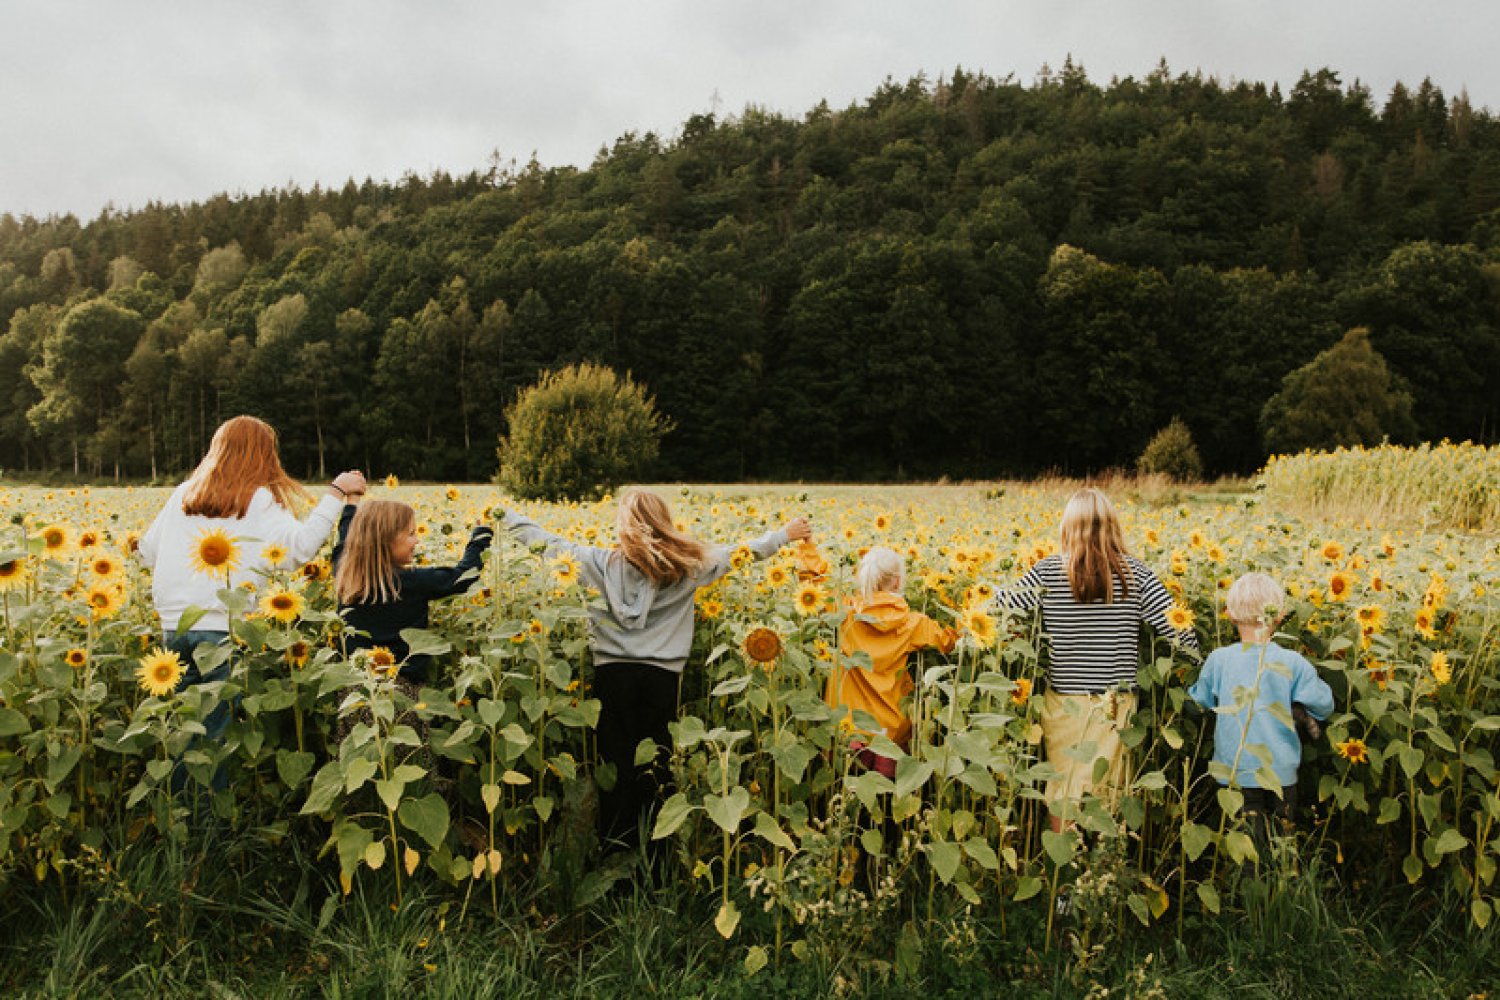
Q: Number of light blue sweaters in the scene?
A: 1